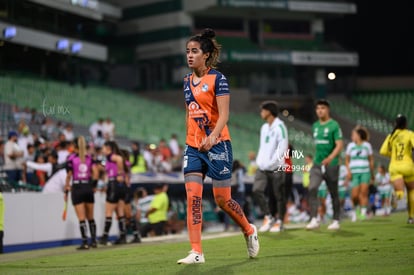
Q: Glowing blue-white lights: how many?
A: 3